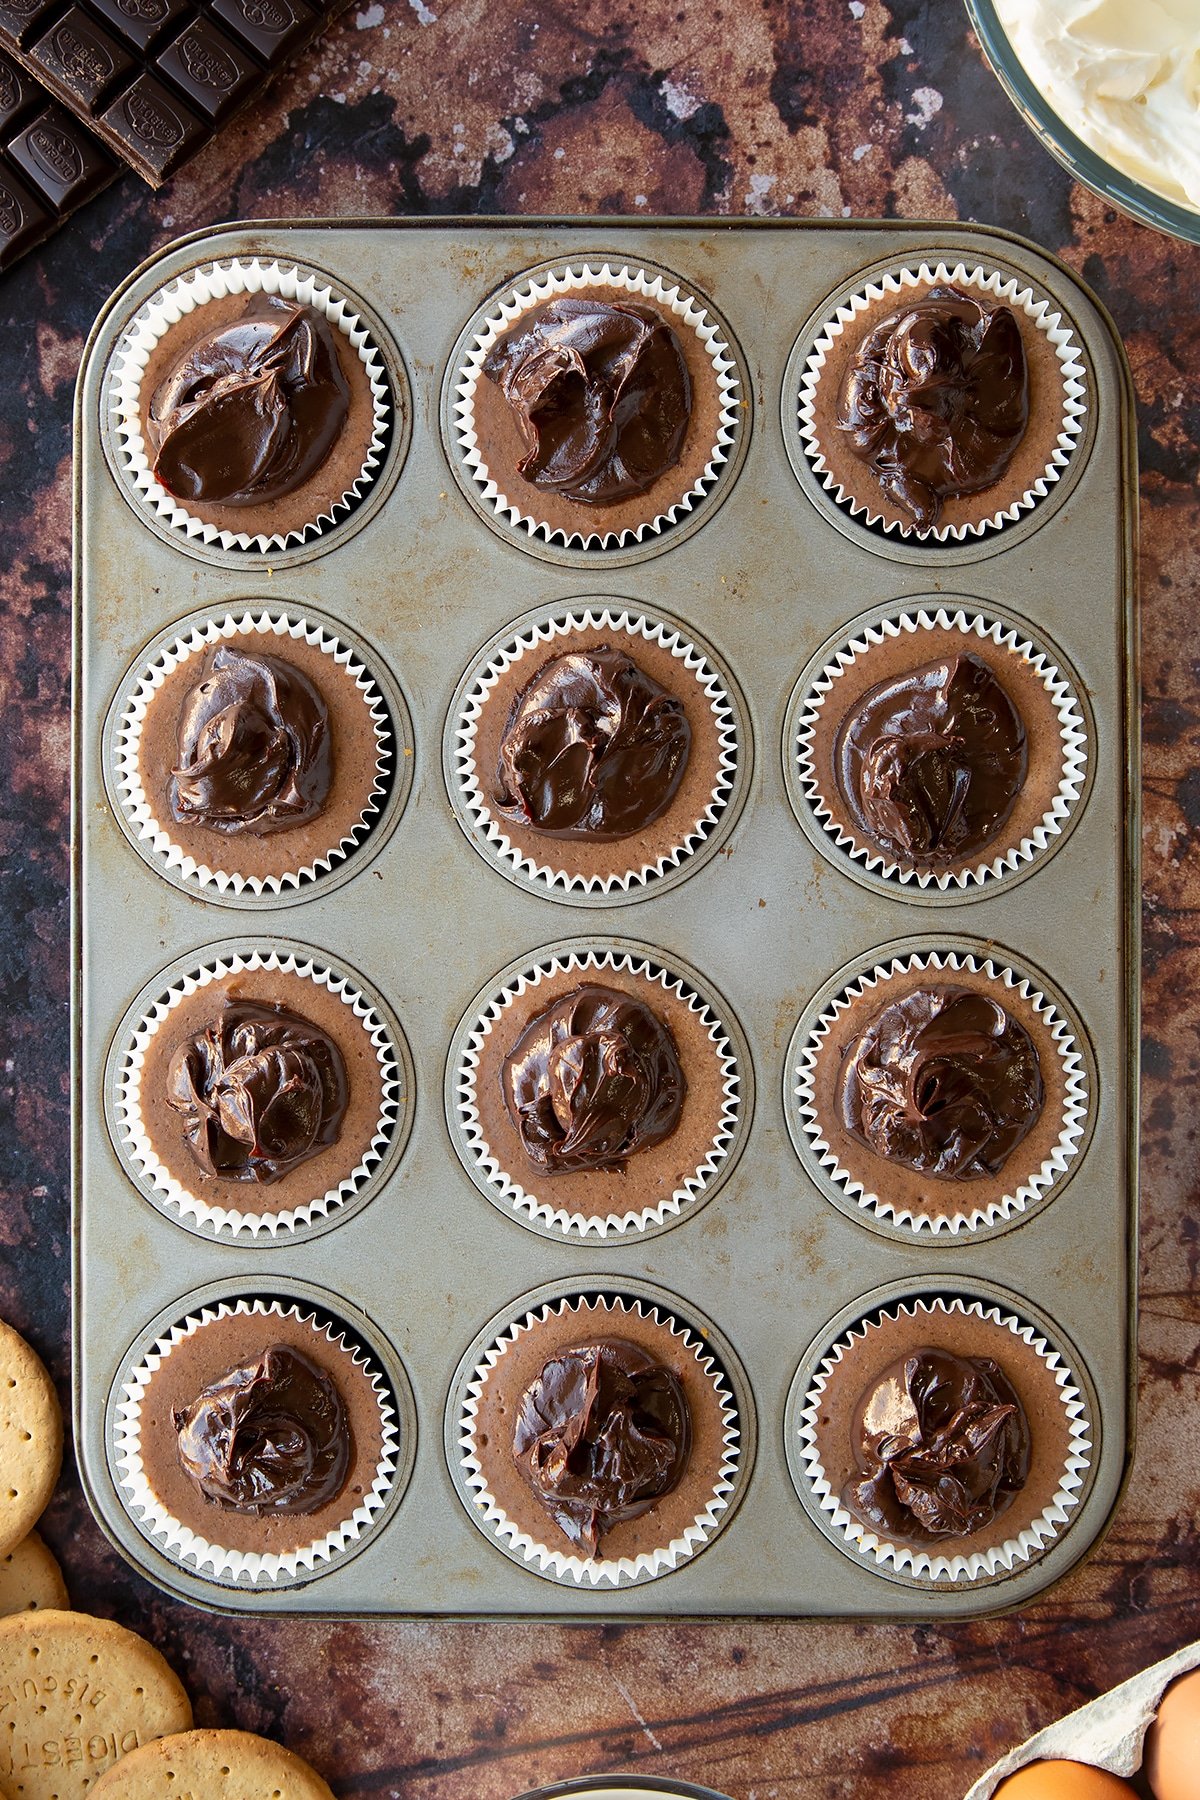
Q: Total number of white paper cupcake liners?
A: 12